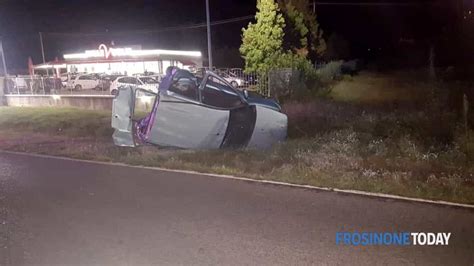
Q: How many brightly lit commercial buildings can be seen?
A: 1